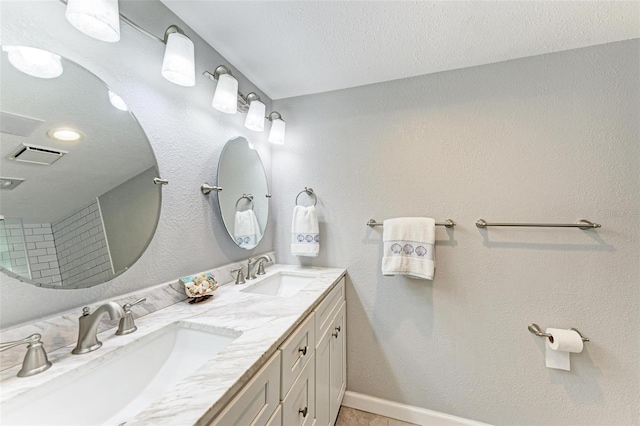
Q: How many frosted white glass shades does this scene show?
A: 5